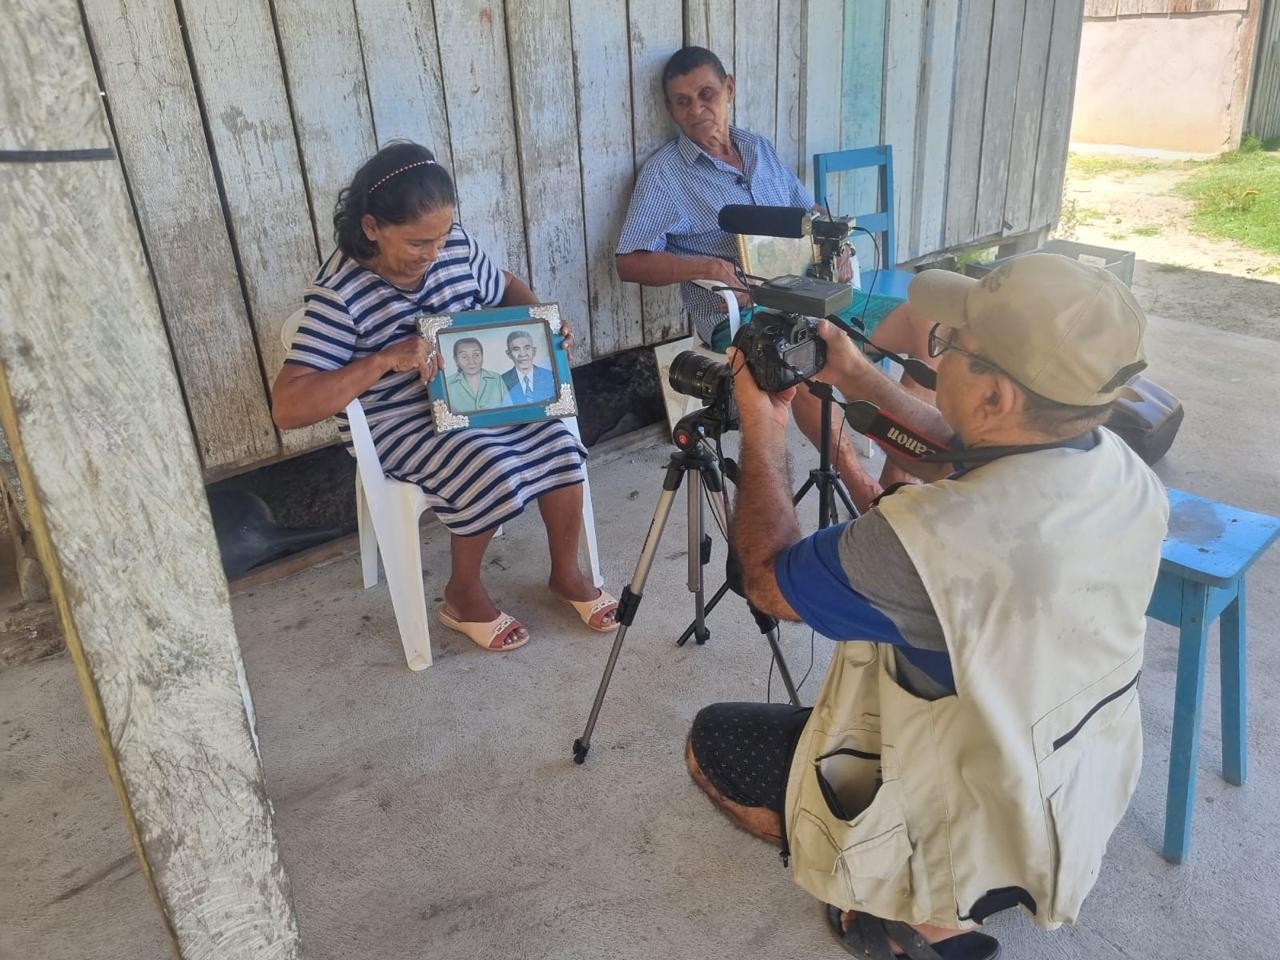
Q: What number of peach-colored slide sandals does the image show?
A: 2